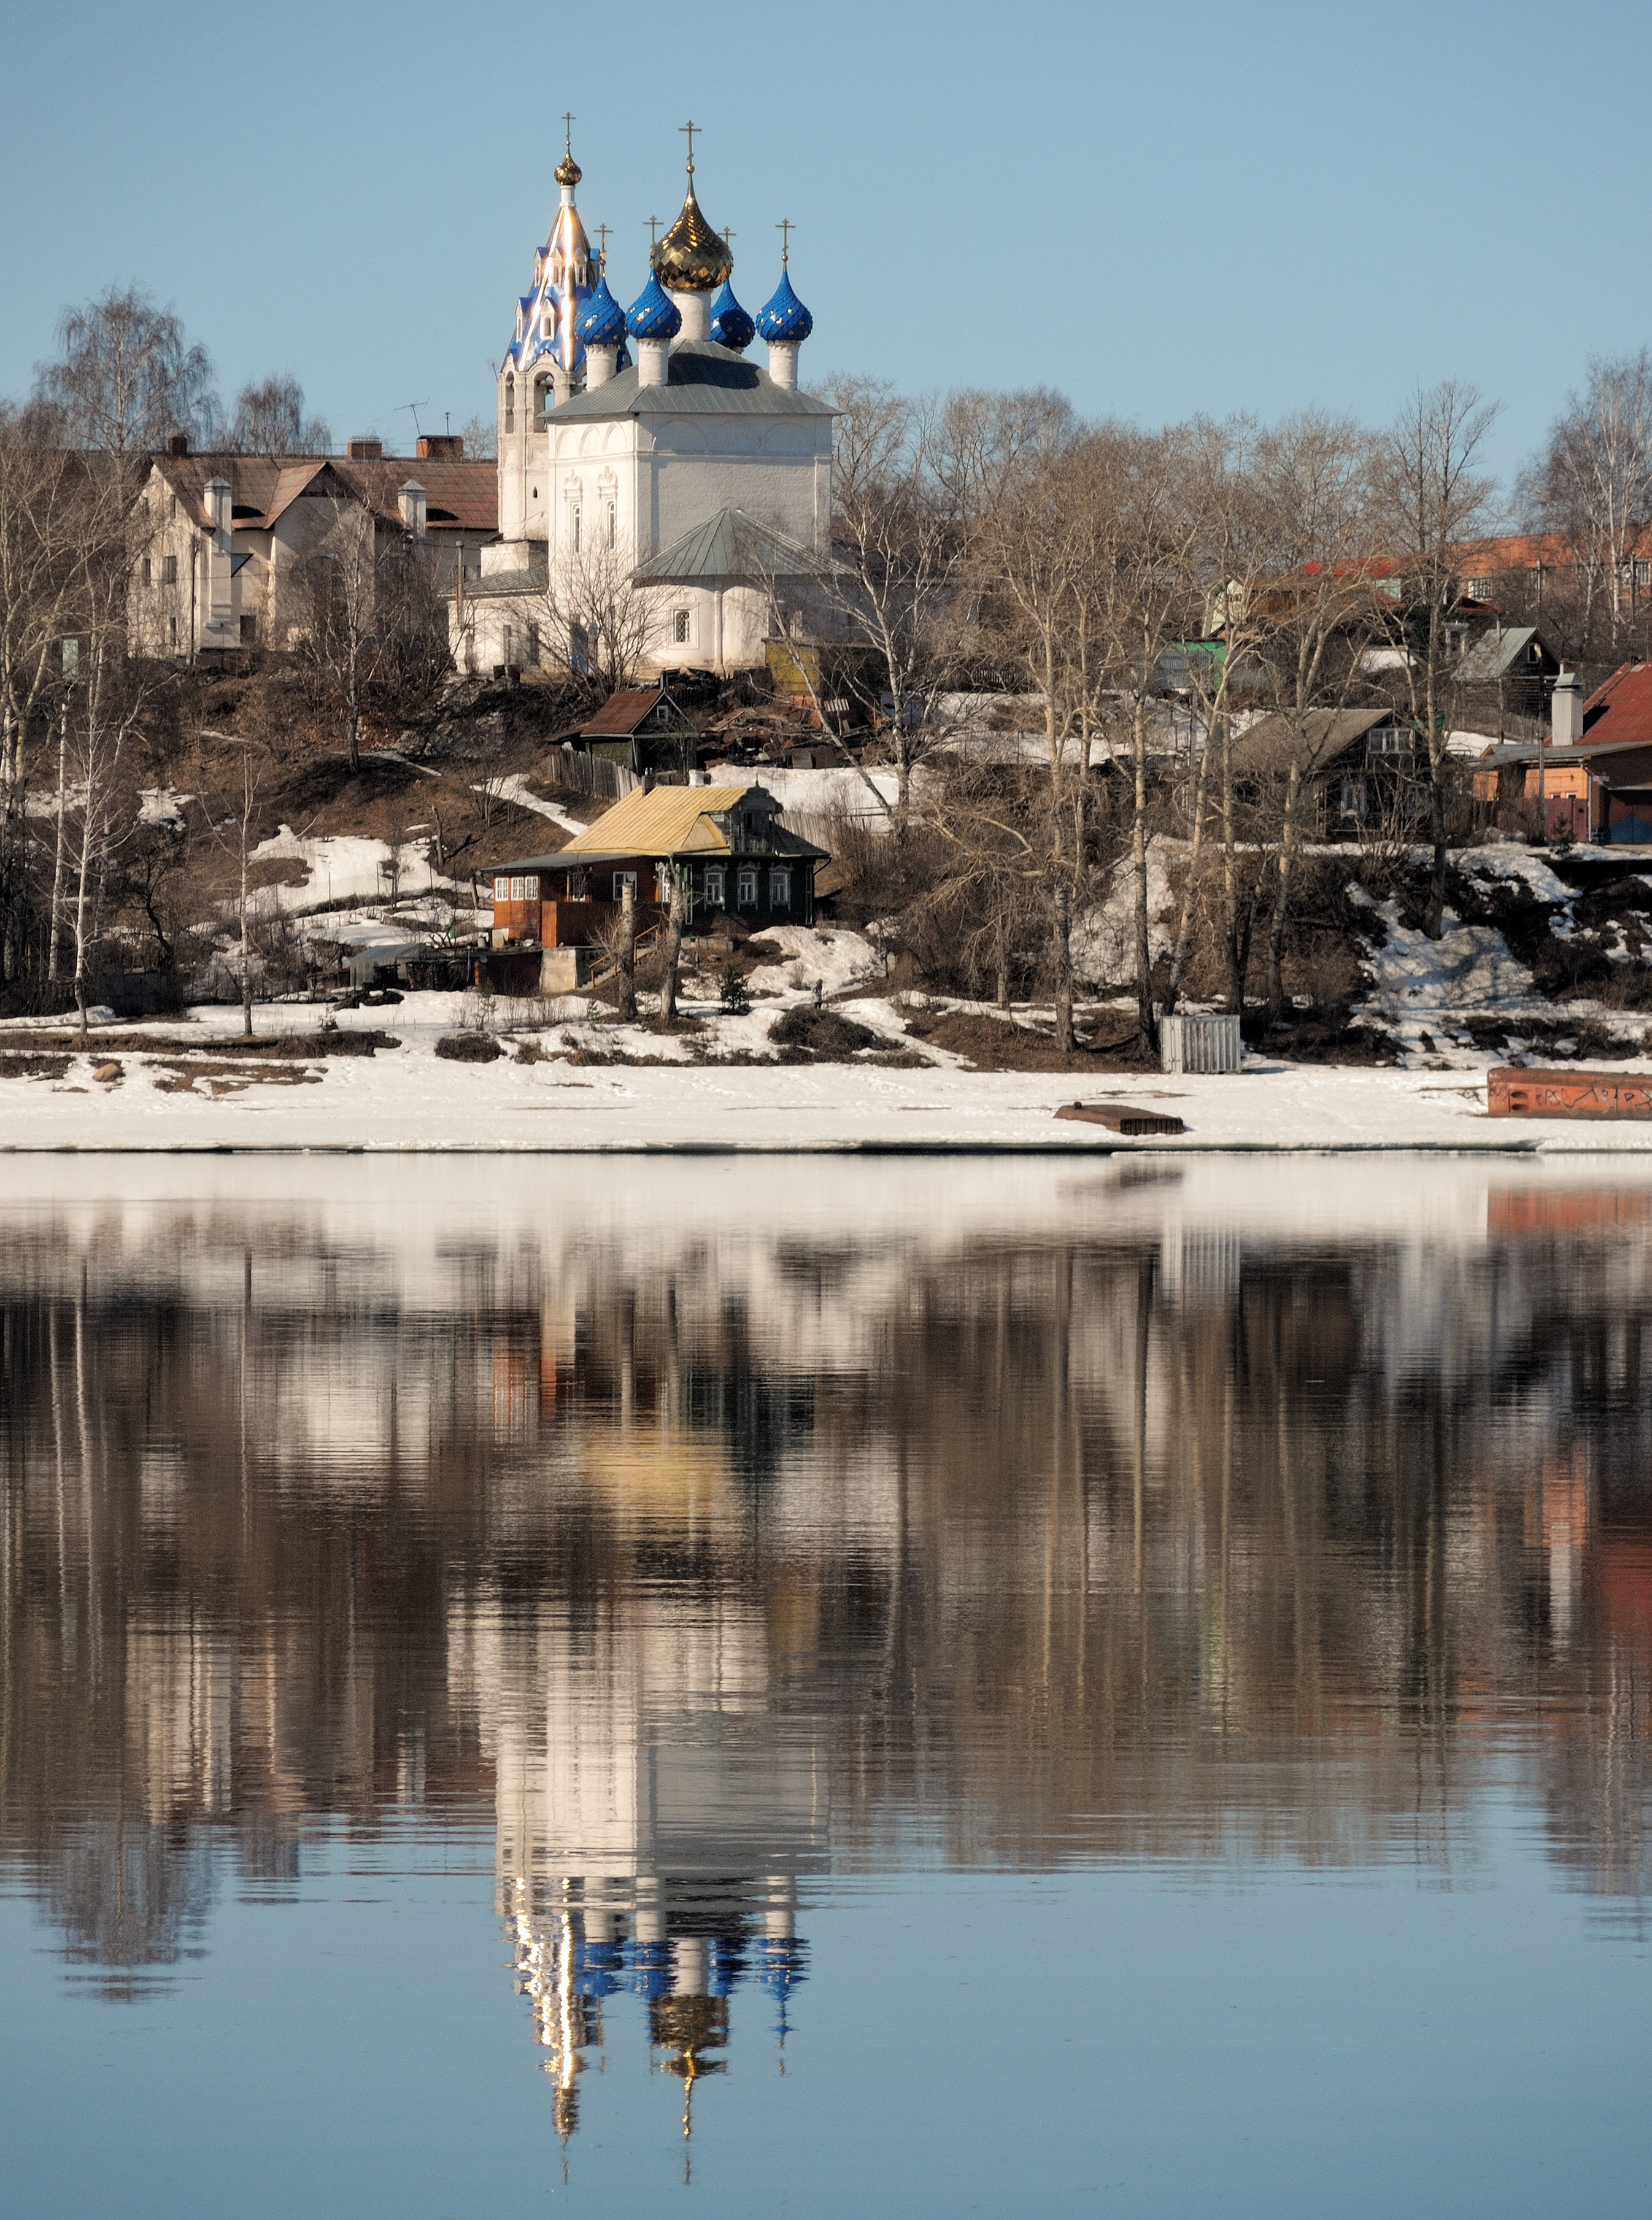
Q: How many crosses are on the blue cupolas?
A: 4